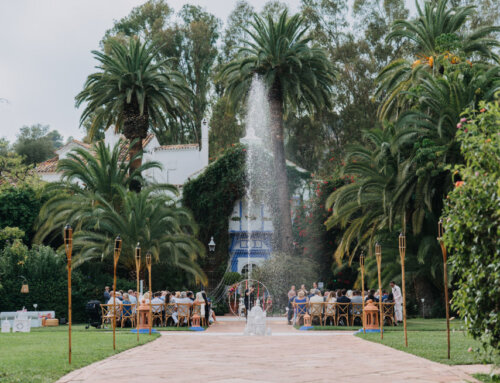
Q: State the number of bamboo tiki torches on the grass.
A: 8